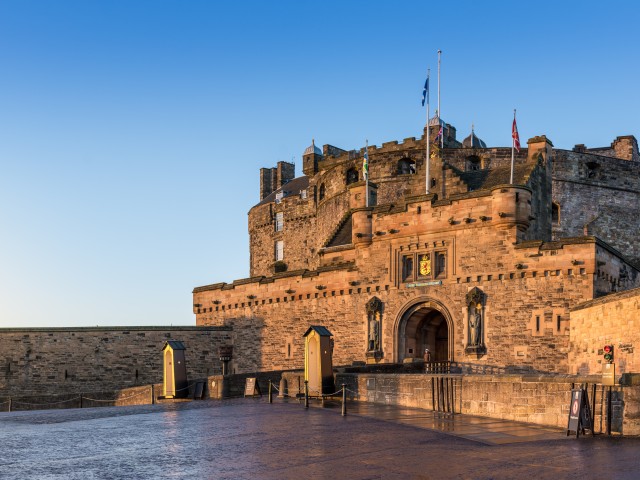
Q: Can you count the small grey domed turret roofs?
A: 3